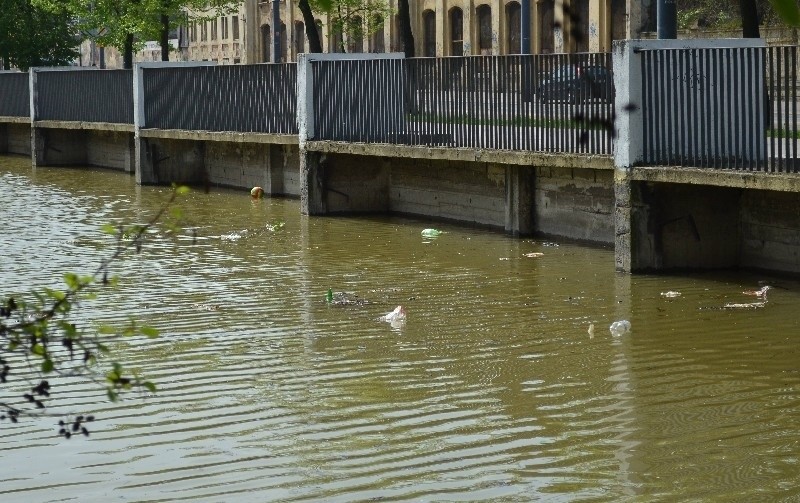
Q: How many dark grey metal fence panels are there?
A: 5